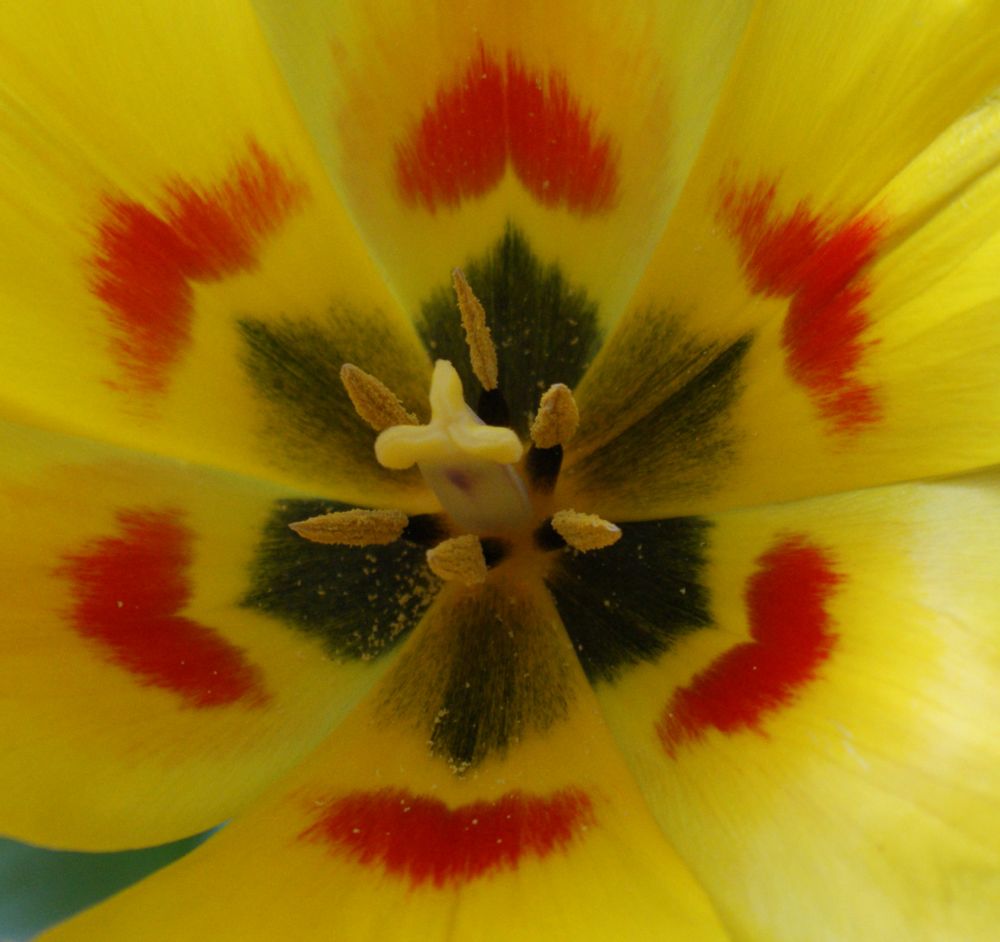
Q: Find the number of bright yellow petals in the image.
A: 6